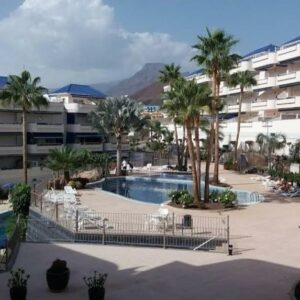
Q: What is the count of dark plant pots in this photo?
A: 3